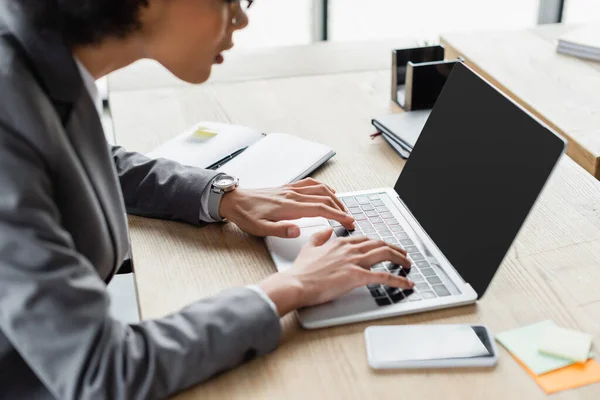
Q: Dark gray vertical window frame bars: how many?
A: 2